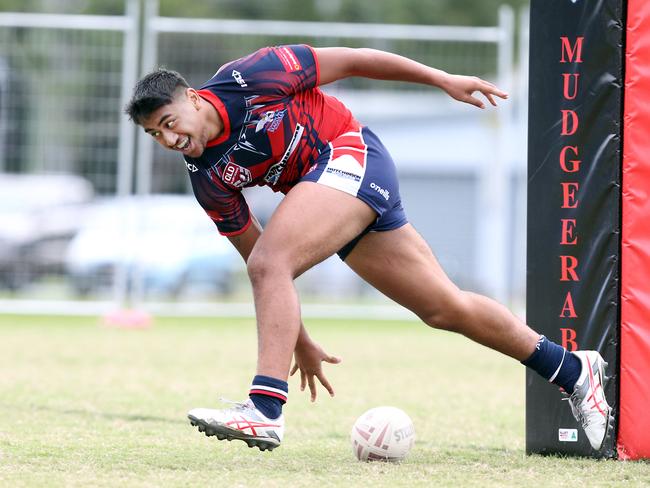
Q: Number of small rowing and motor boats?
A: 0